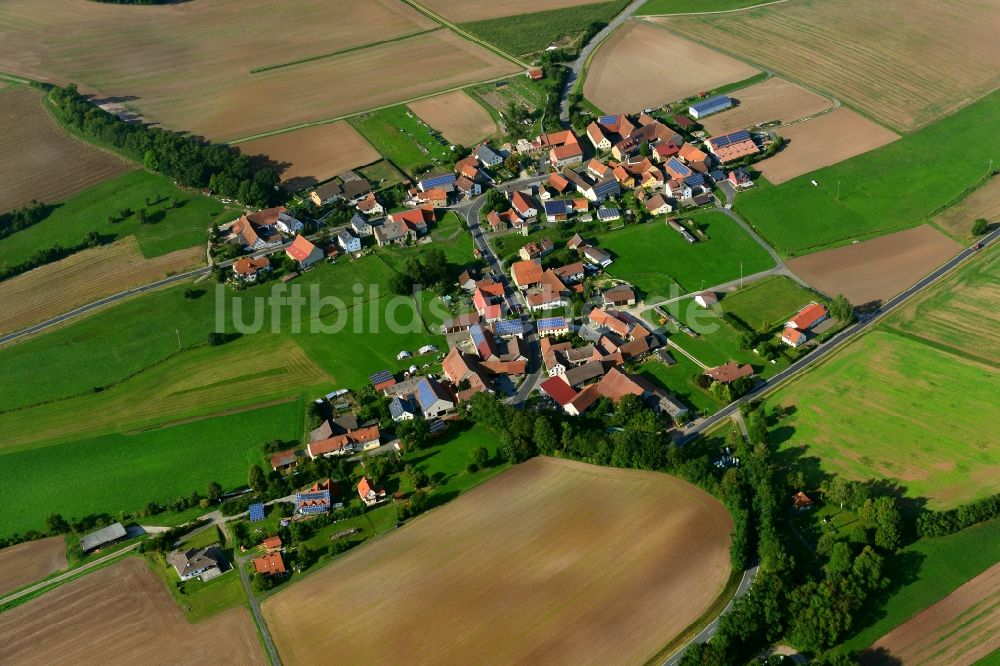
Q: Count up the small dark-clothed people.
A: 0